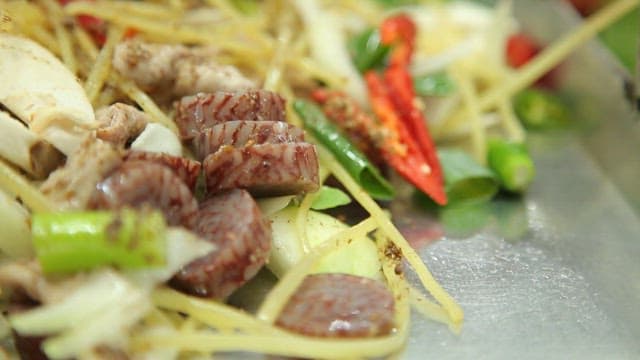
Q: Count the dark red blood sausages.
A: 7